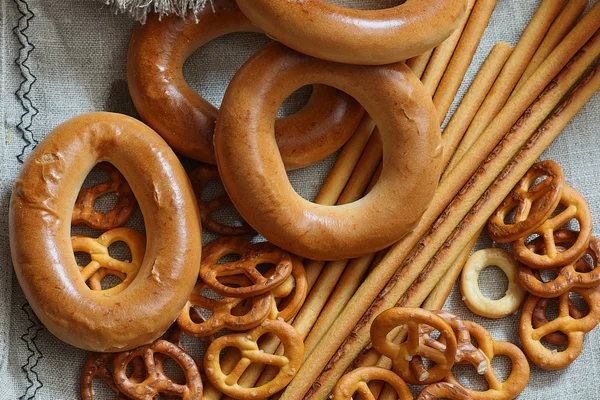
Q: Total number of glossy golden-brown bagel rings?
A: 4